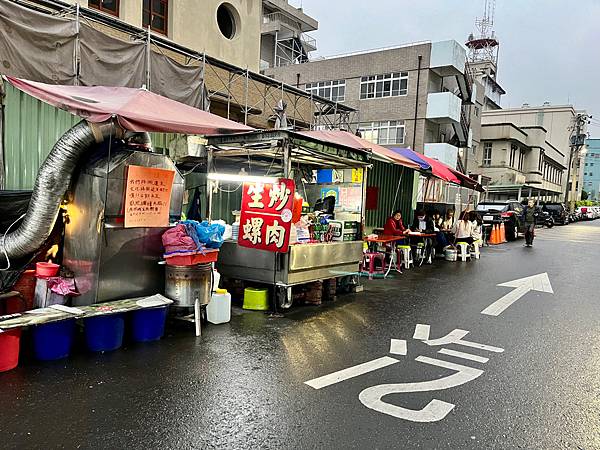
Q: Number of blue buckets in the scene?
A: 3